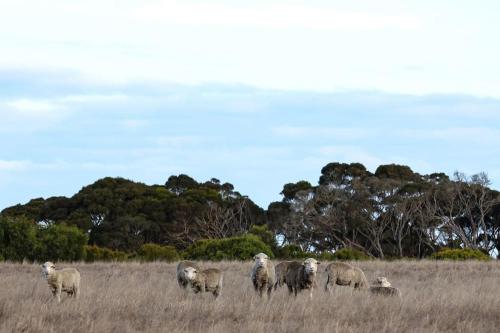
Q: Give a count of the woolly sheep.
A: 8